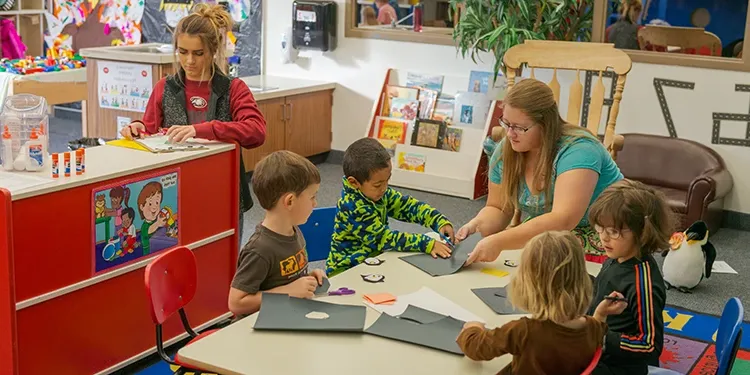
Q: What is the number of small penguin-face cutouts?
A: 3